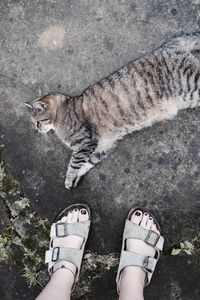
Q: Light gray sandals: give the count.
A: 2